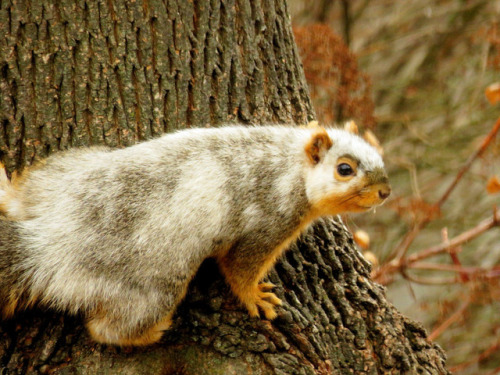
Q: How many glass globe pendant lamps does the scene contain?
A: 0